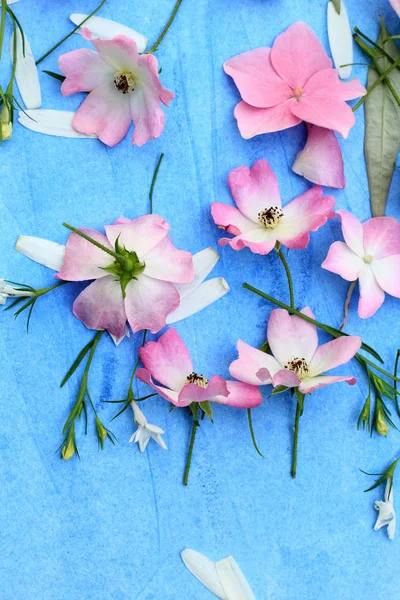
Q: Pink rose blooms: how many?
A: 5